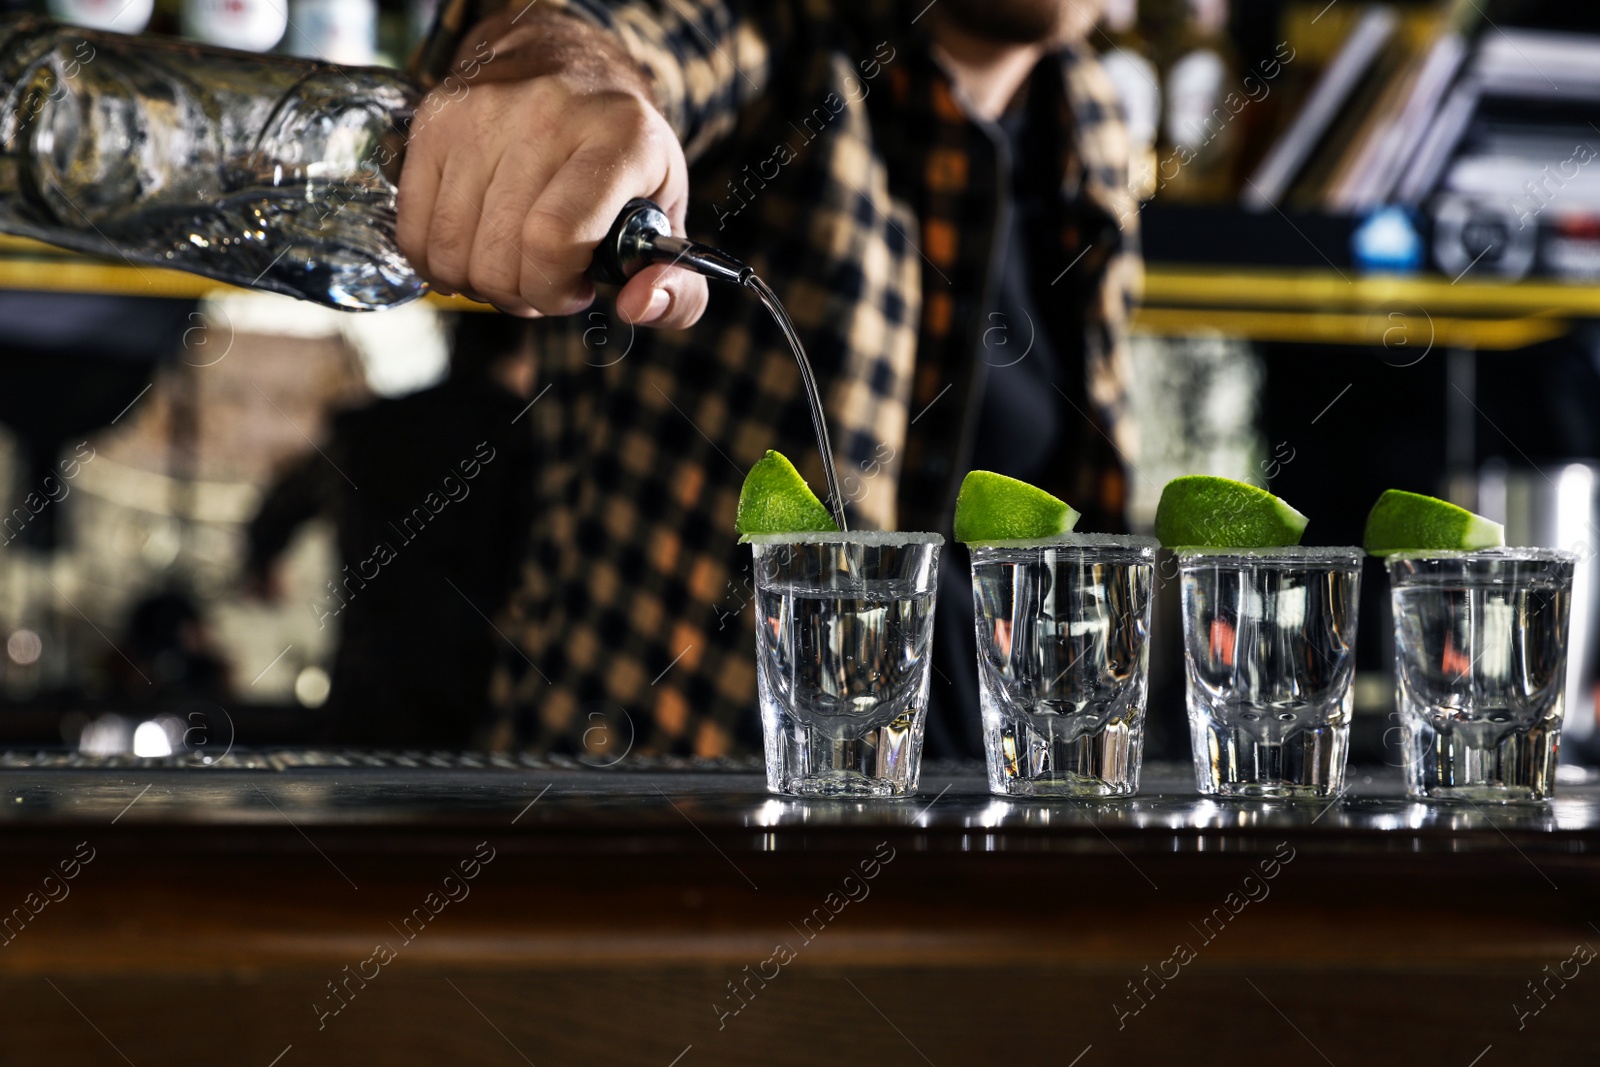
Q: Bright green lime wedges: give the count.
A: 4